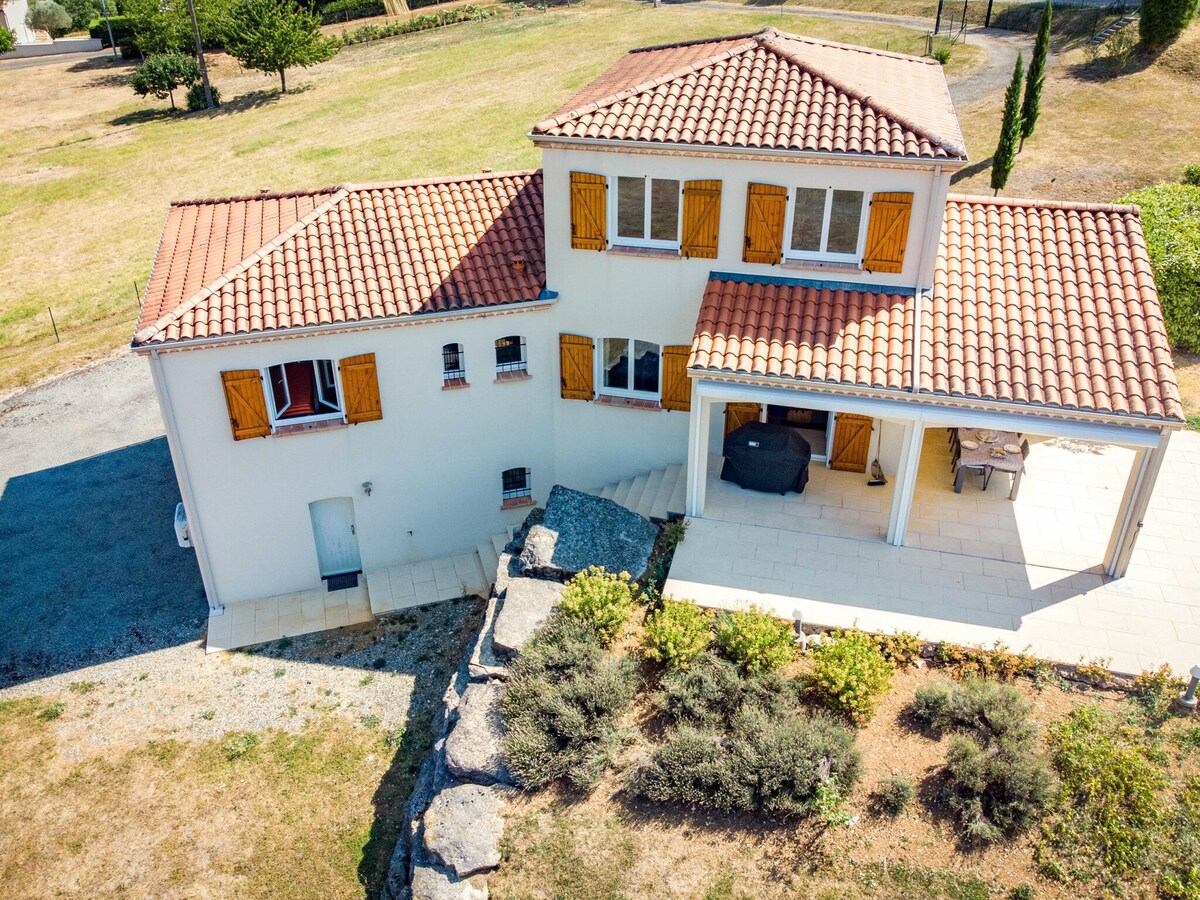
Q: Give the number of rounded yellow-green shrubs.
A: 4